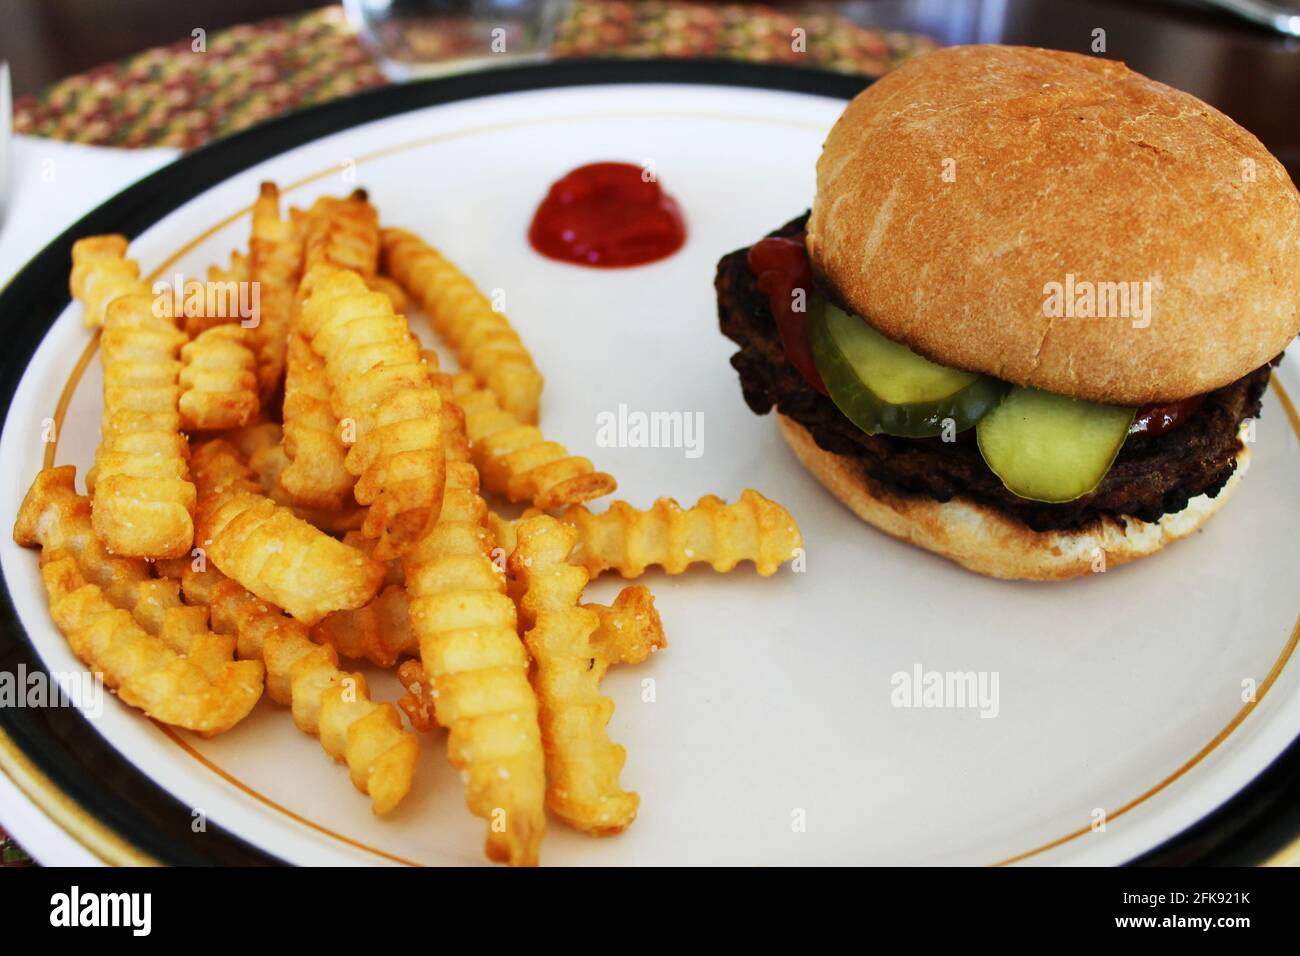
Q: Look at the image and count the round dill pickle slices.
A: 2